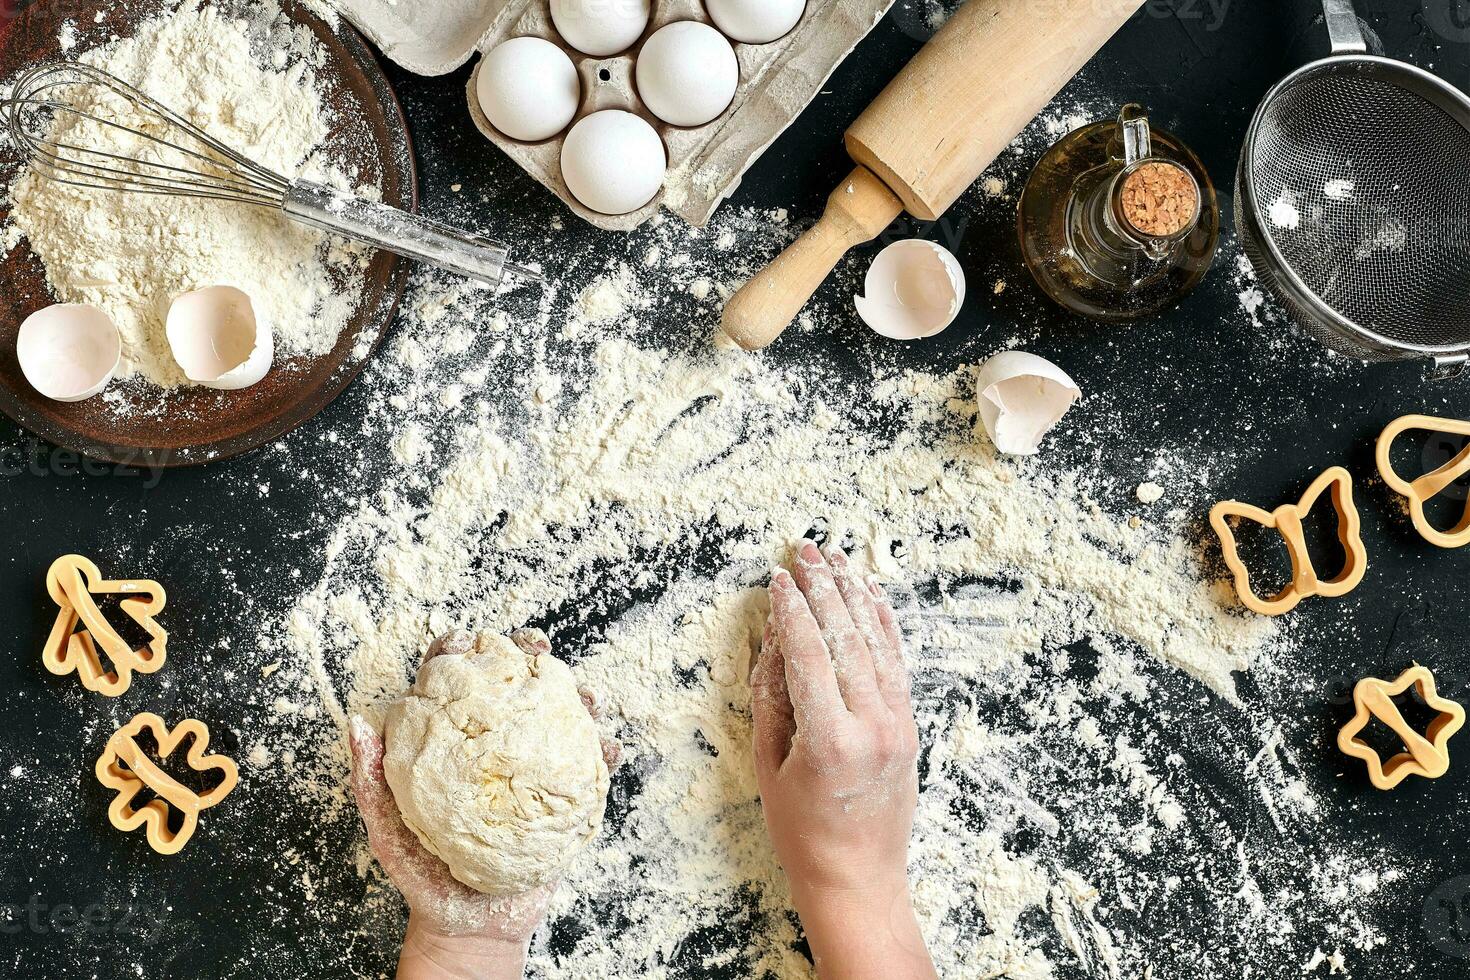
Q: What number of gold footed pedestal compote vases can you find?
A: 0